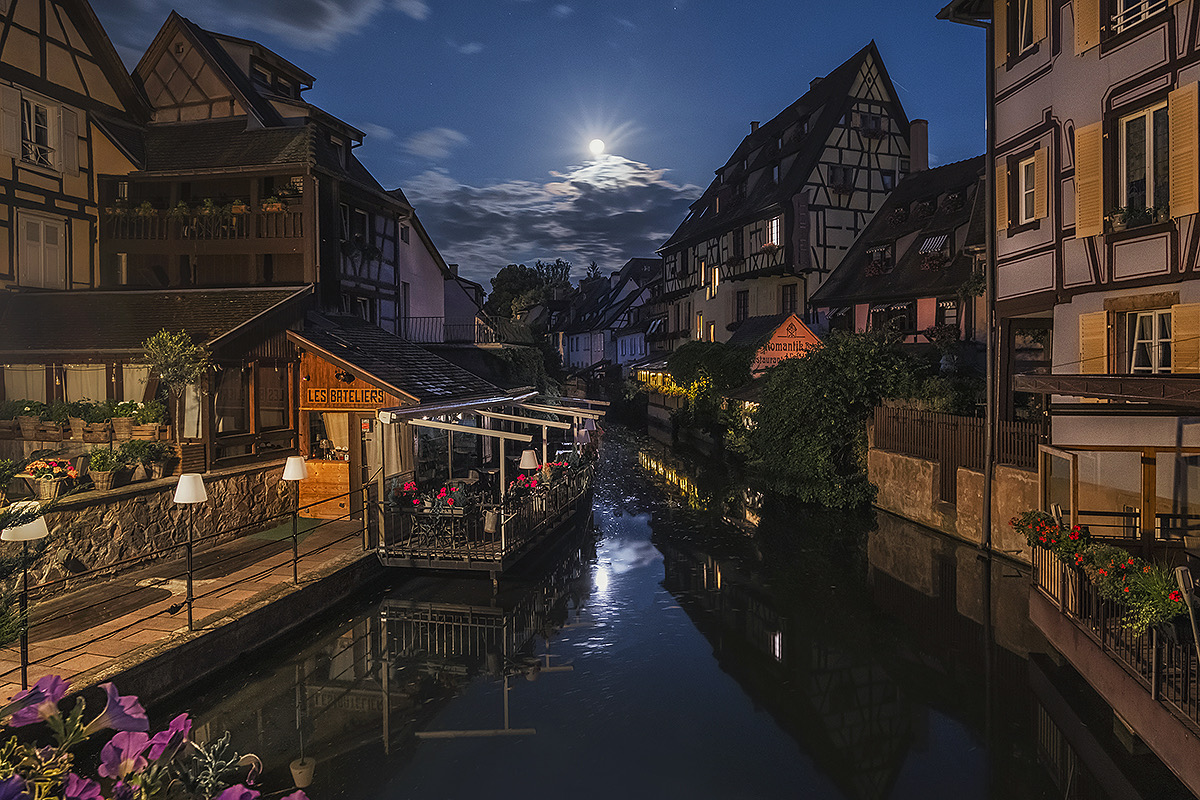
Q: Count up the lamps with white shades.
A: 6